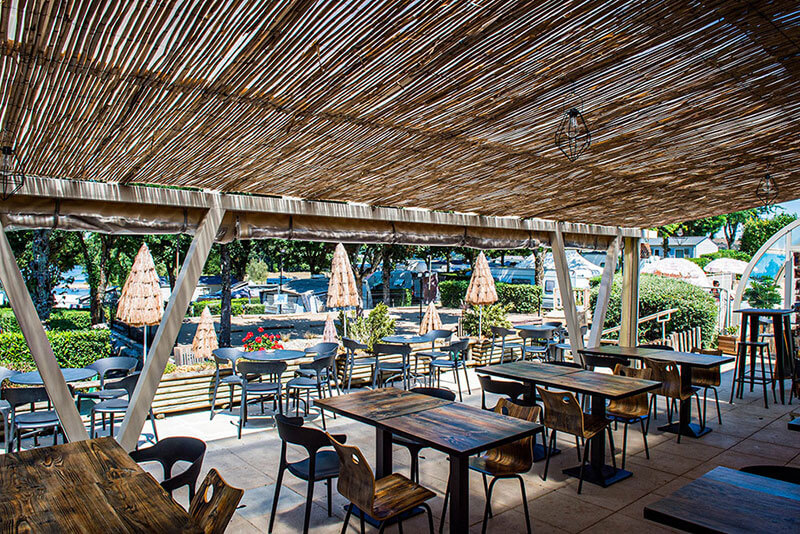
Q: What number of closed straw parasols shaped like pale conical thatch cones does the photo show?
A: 6